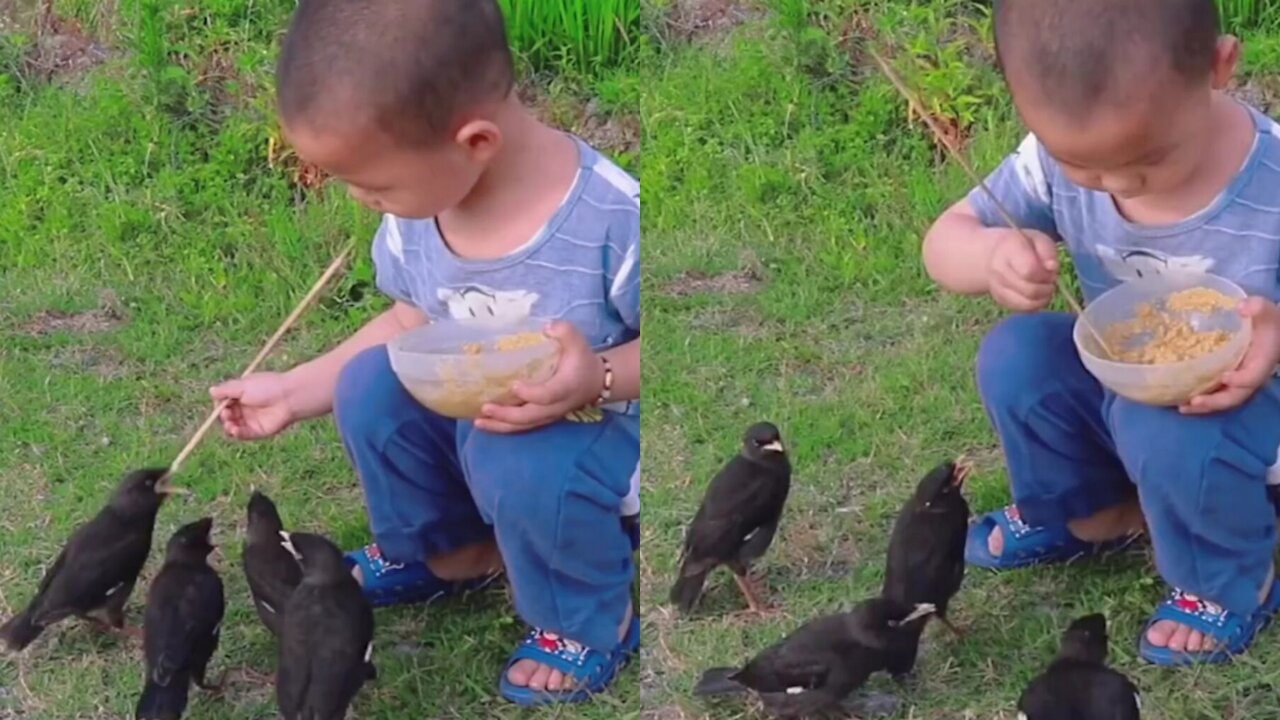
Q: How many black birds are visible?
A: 8